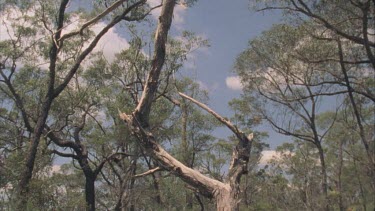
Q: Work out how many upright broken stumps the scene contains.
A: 1